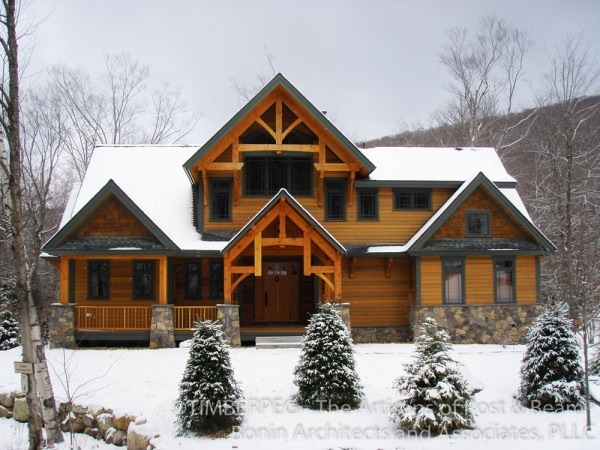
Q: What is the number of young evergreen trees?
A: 4